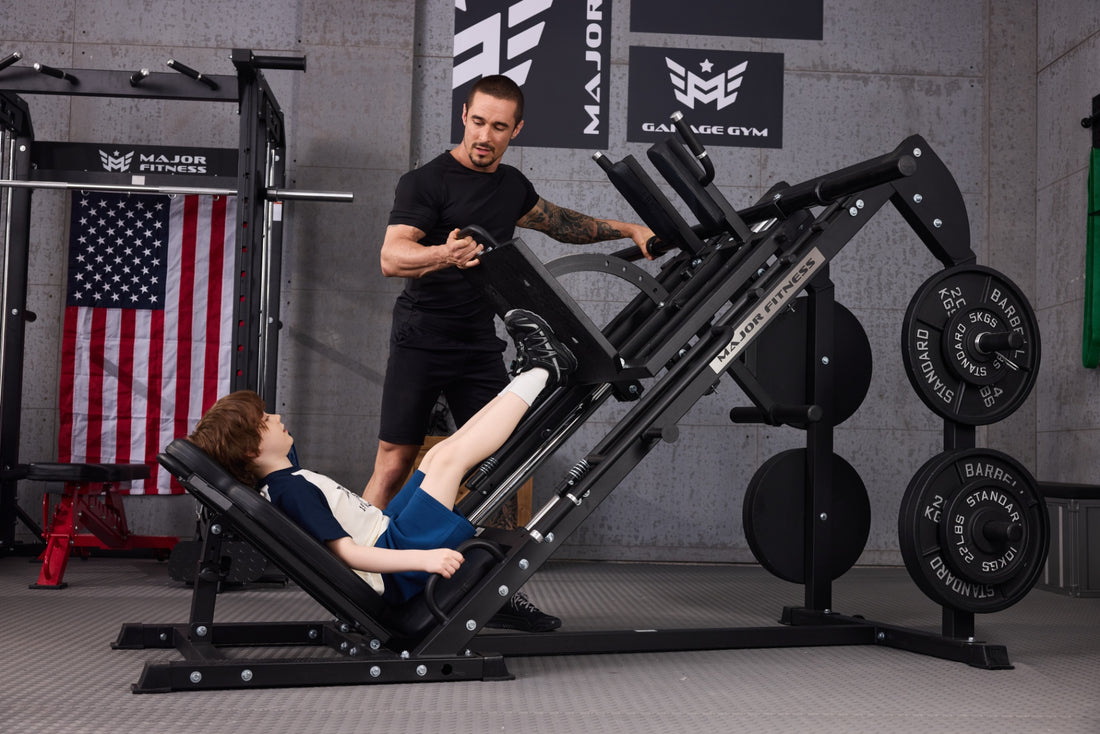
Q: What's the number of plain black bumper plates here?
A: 2